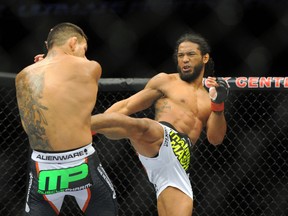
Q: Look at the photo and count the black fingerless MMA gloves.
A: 1